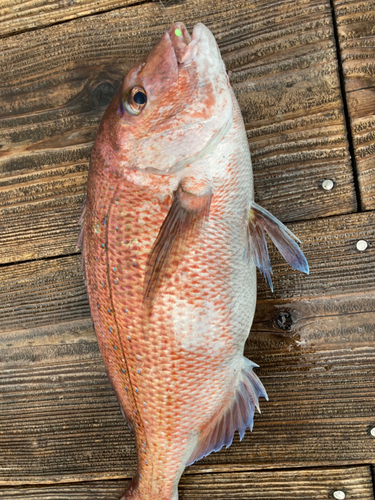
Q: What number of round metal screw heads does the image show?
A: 4